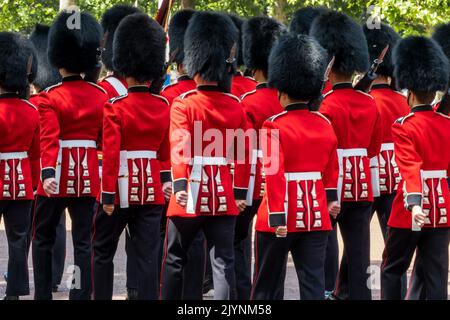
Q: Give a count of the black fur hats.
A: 15